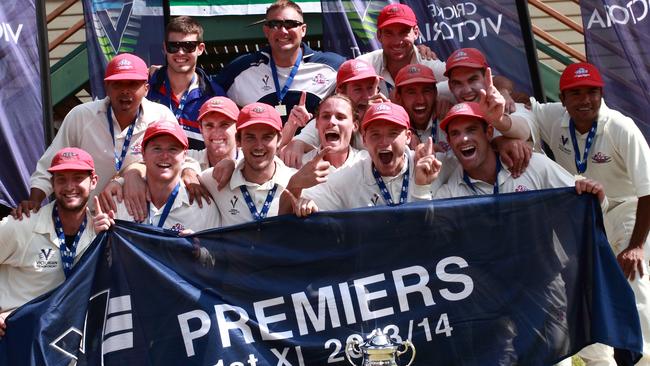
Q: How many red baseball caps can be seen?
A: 12